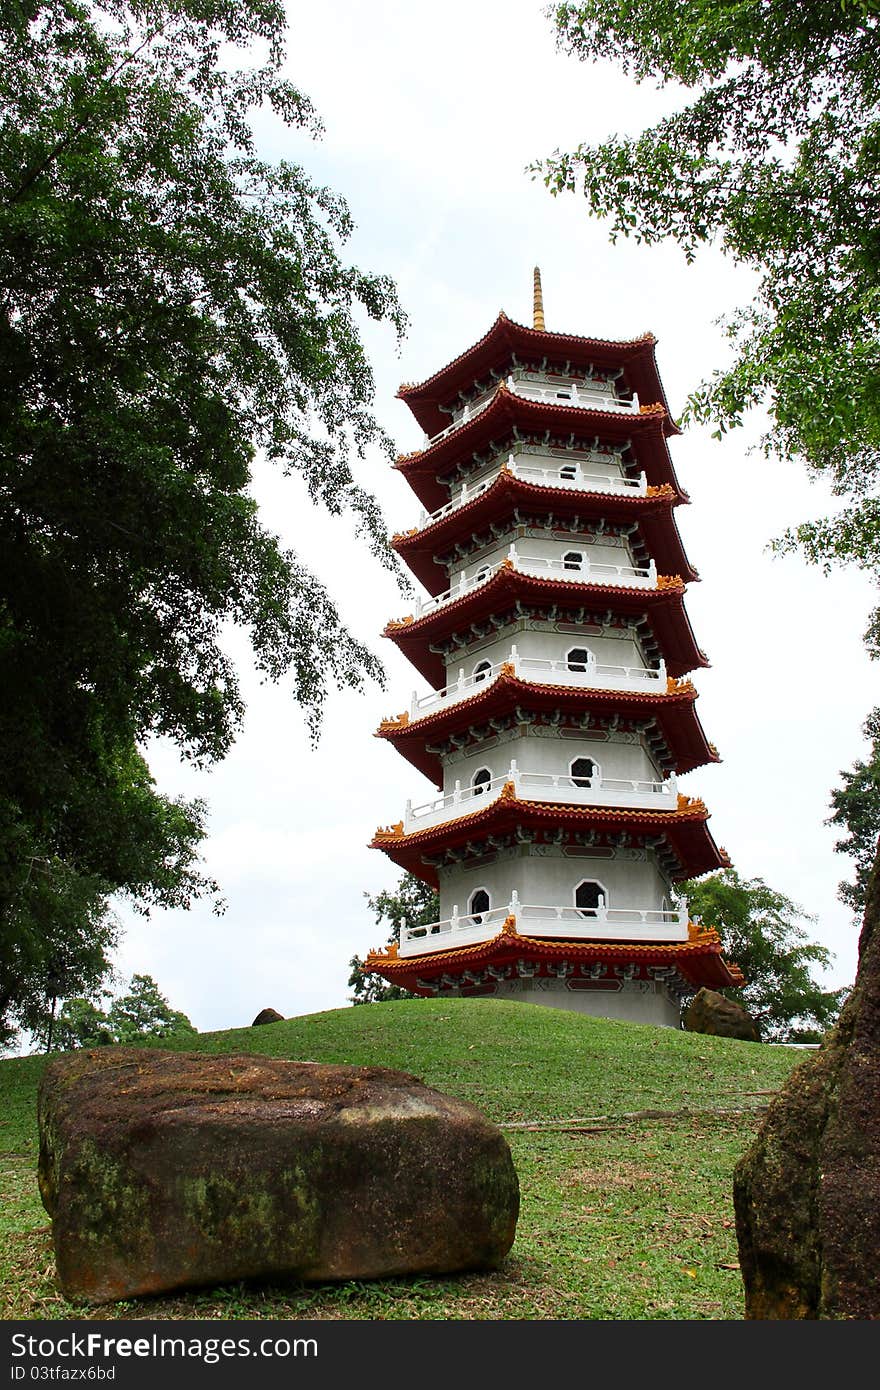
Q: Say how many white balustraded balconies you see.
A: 6